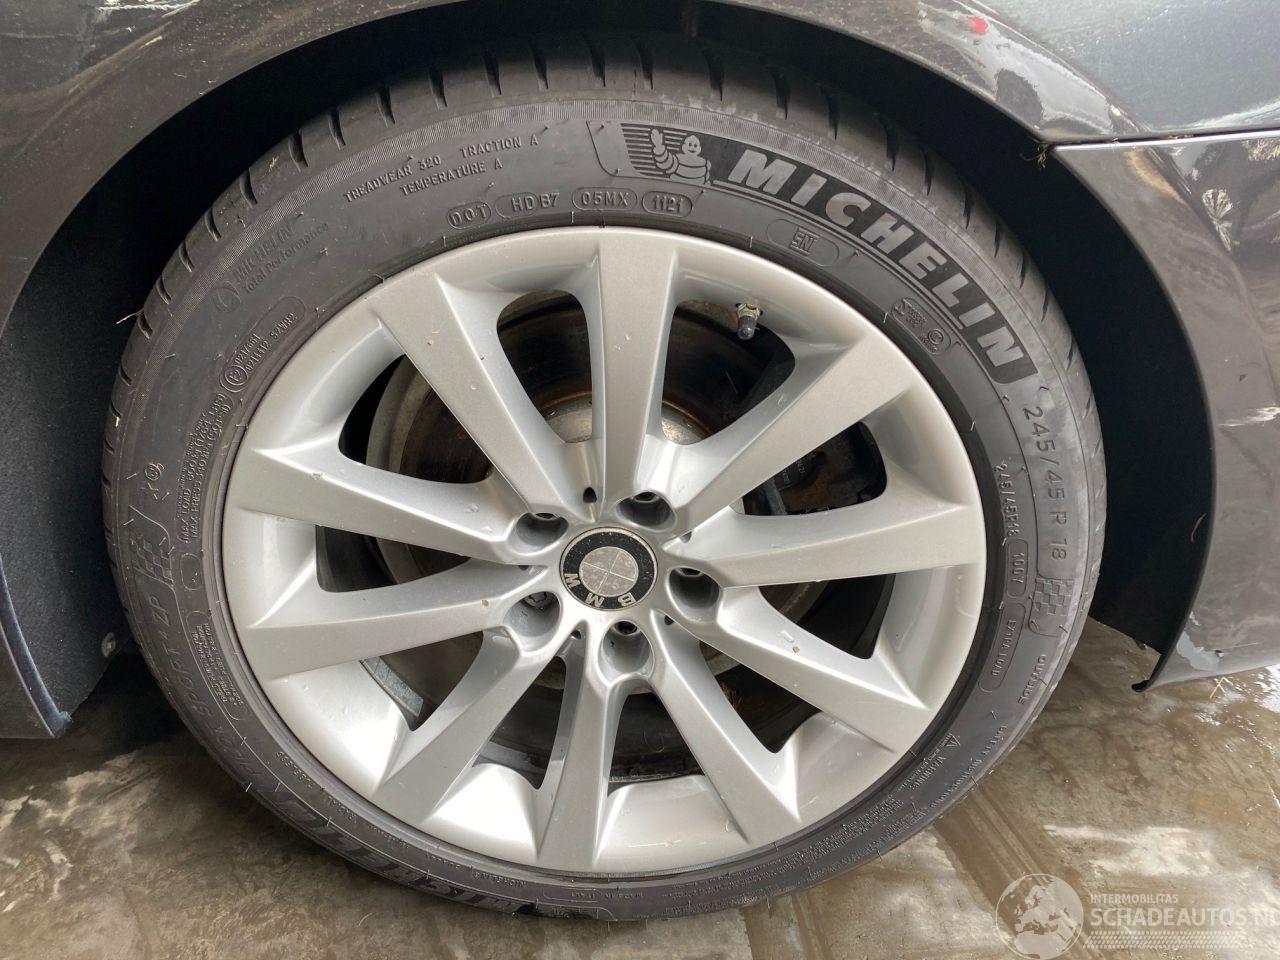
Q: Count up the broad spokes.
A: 10